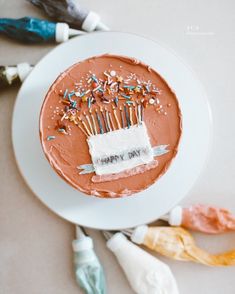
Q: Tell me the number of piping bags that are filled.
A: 7